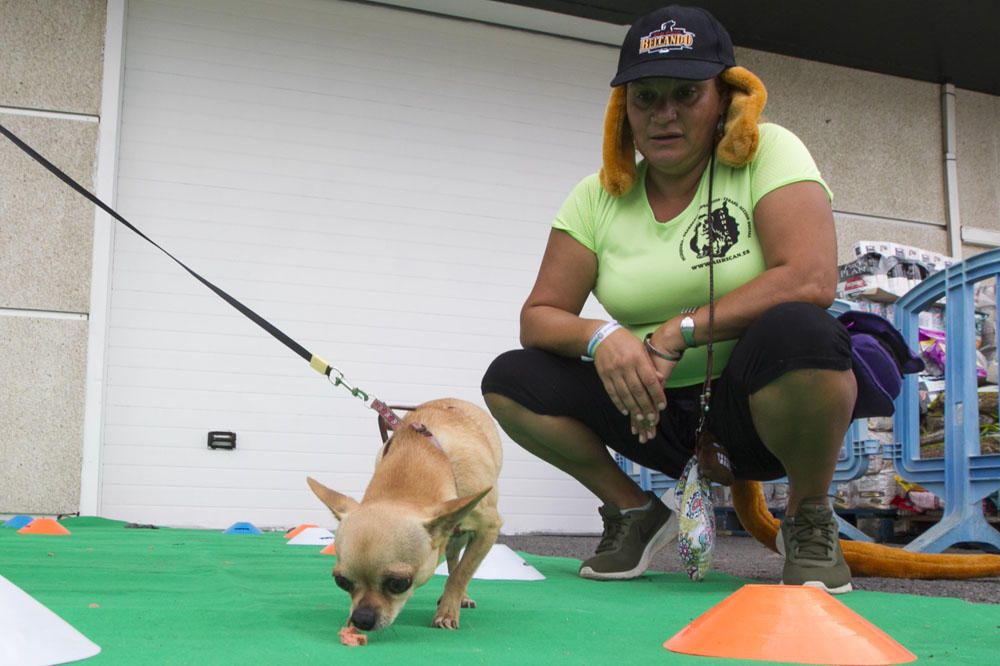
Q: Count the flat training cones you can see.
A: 9